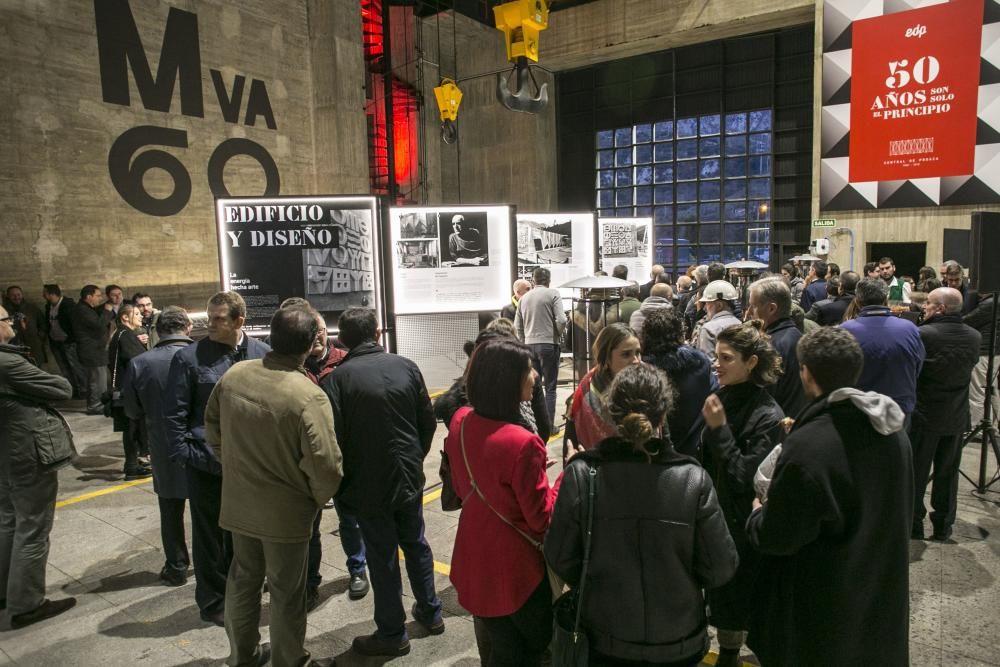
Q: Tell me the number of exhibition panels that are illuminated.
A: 4